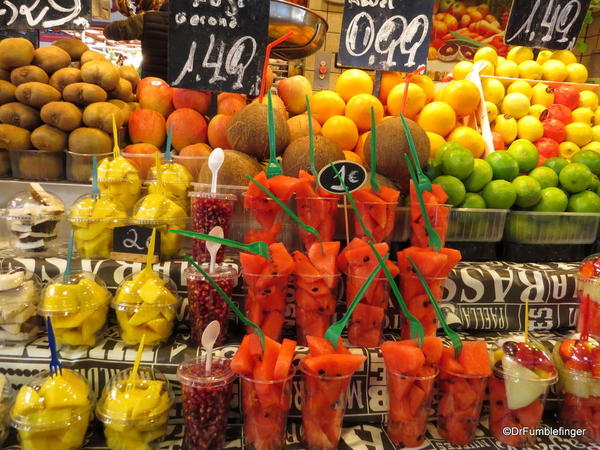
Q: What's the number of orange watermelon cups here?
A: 12